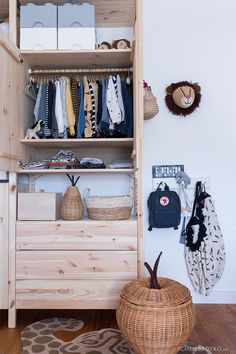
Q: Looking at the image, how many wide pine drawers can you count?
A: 3